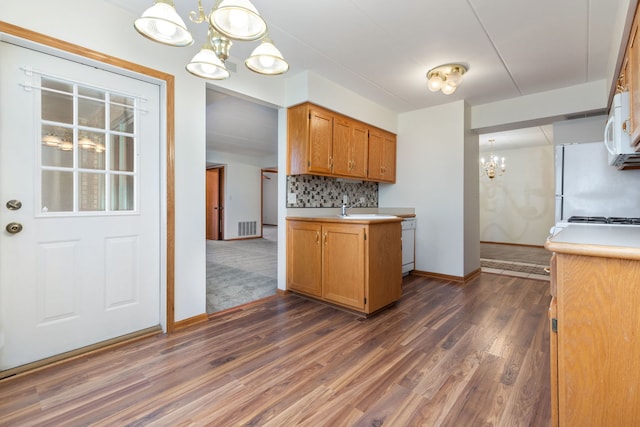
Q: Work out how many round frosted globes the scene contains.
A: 3